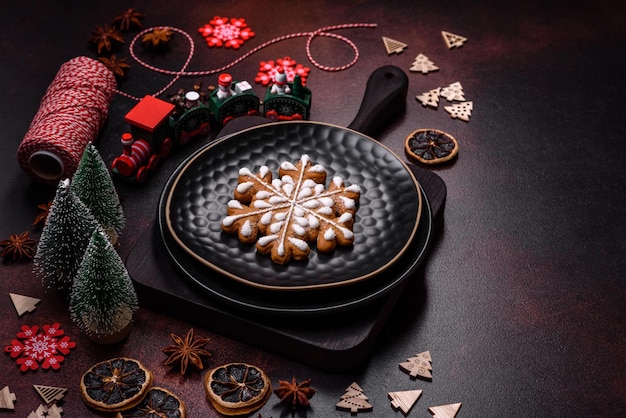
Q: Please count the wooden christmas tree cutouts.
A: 14